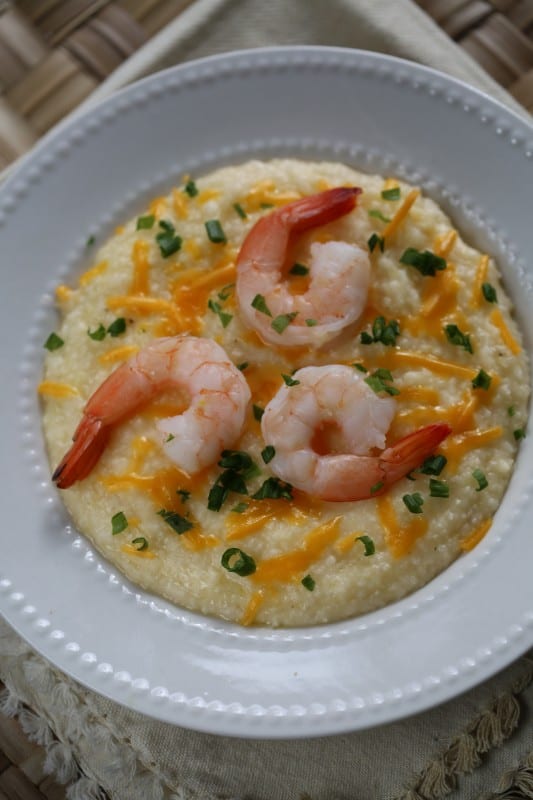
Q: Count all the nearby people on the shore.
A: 0